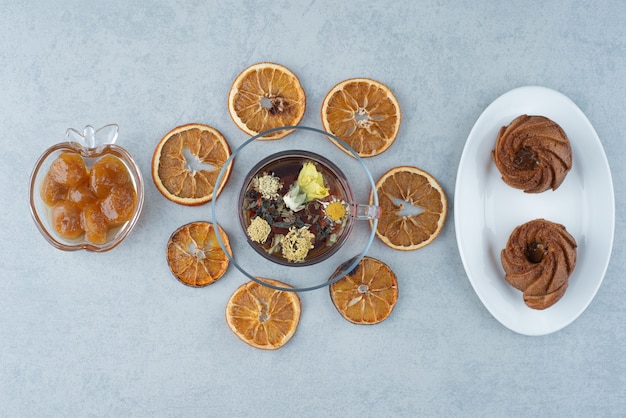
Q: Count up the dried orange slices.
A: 7